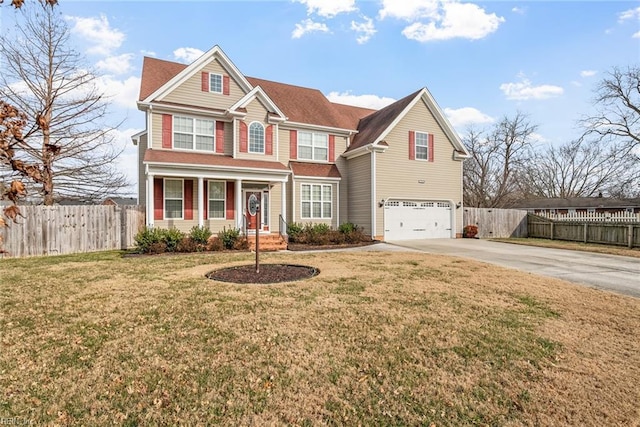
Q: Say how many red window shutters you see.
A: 14